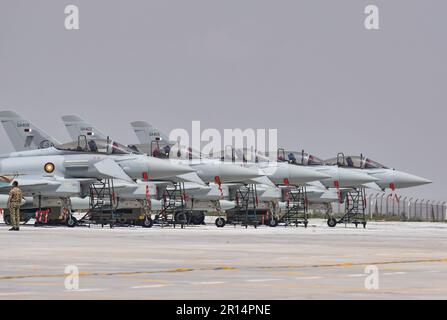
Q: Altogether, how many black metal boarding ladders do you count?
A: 5